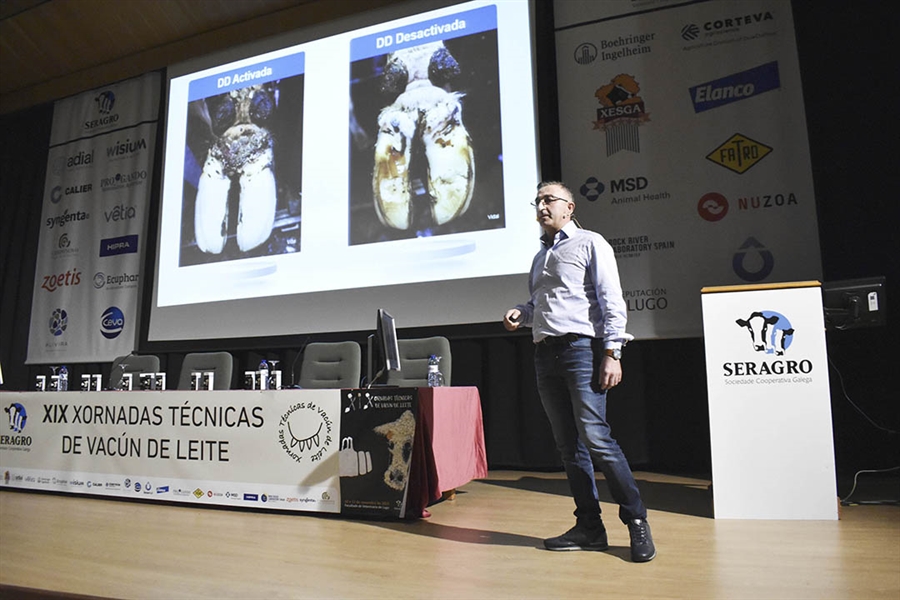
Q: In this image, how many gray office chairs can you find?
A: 4